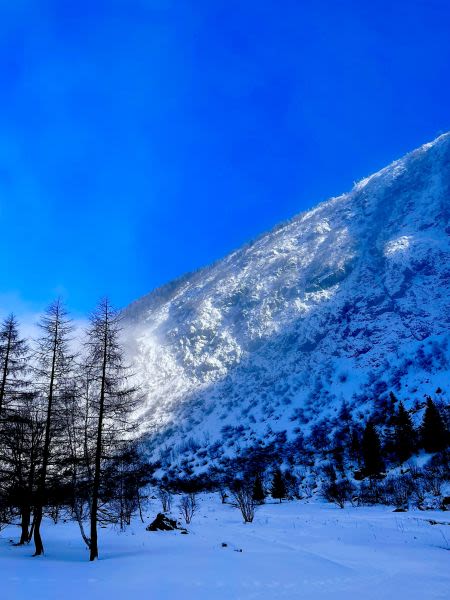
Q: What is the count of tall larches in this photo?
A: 3